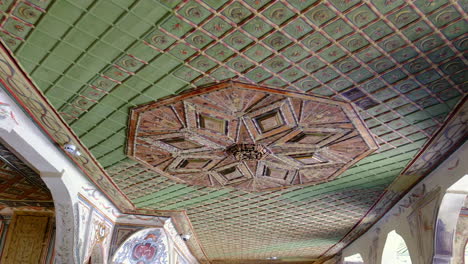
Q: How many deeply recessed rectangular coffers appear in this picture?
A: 8